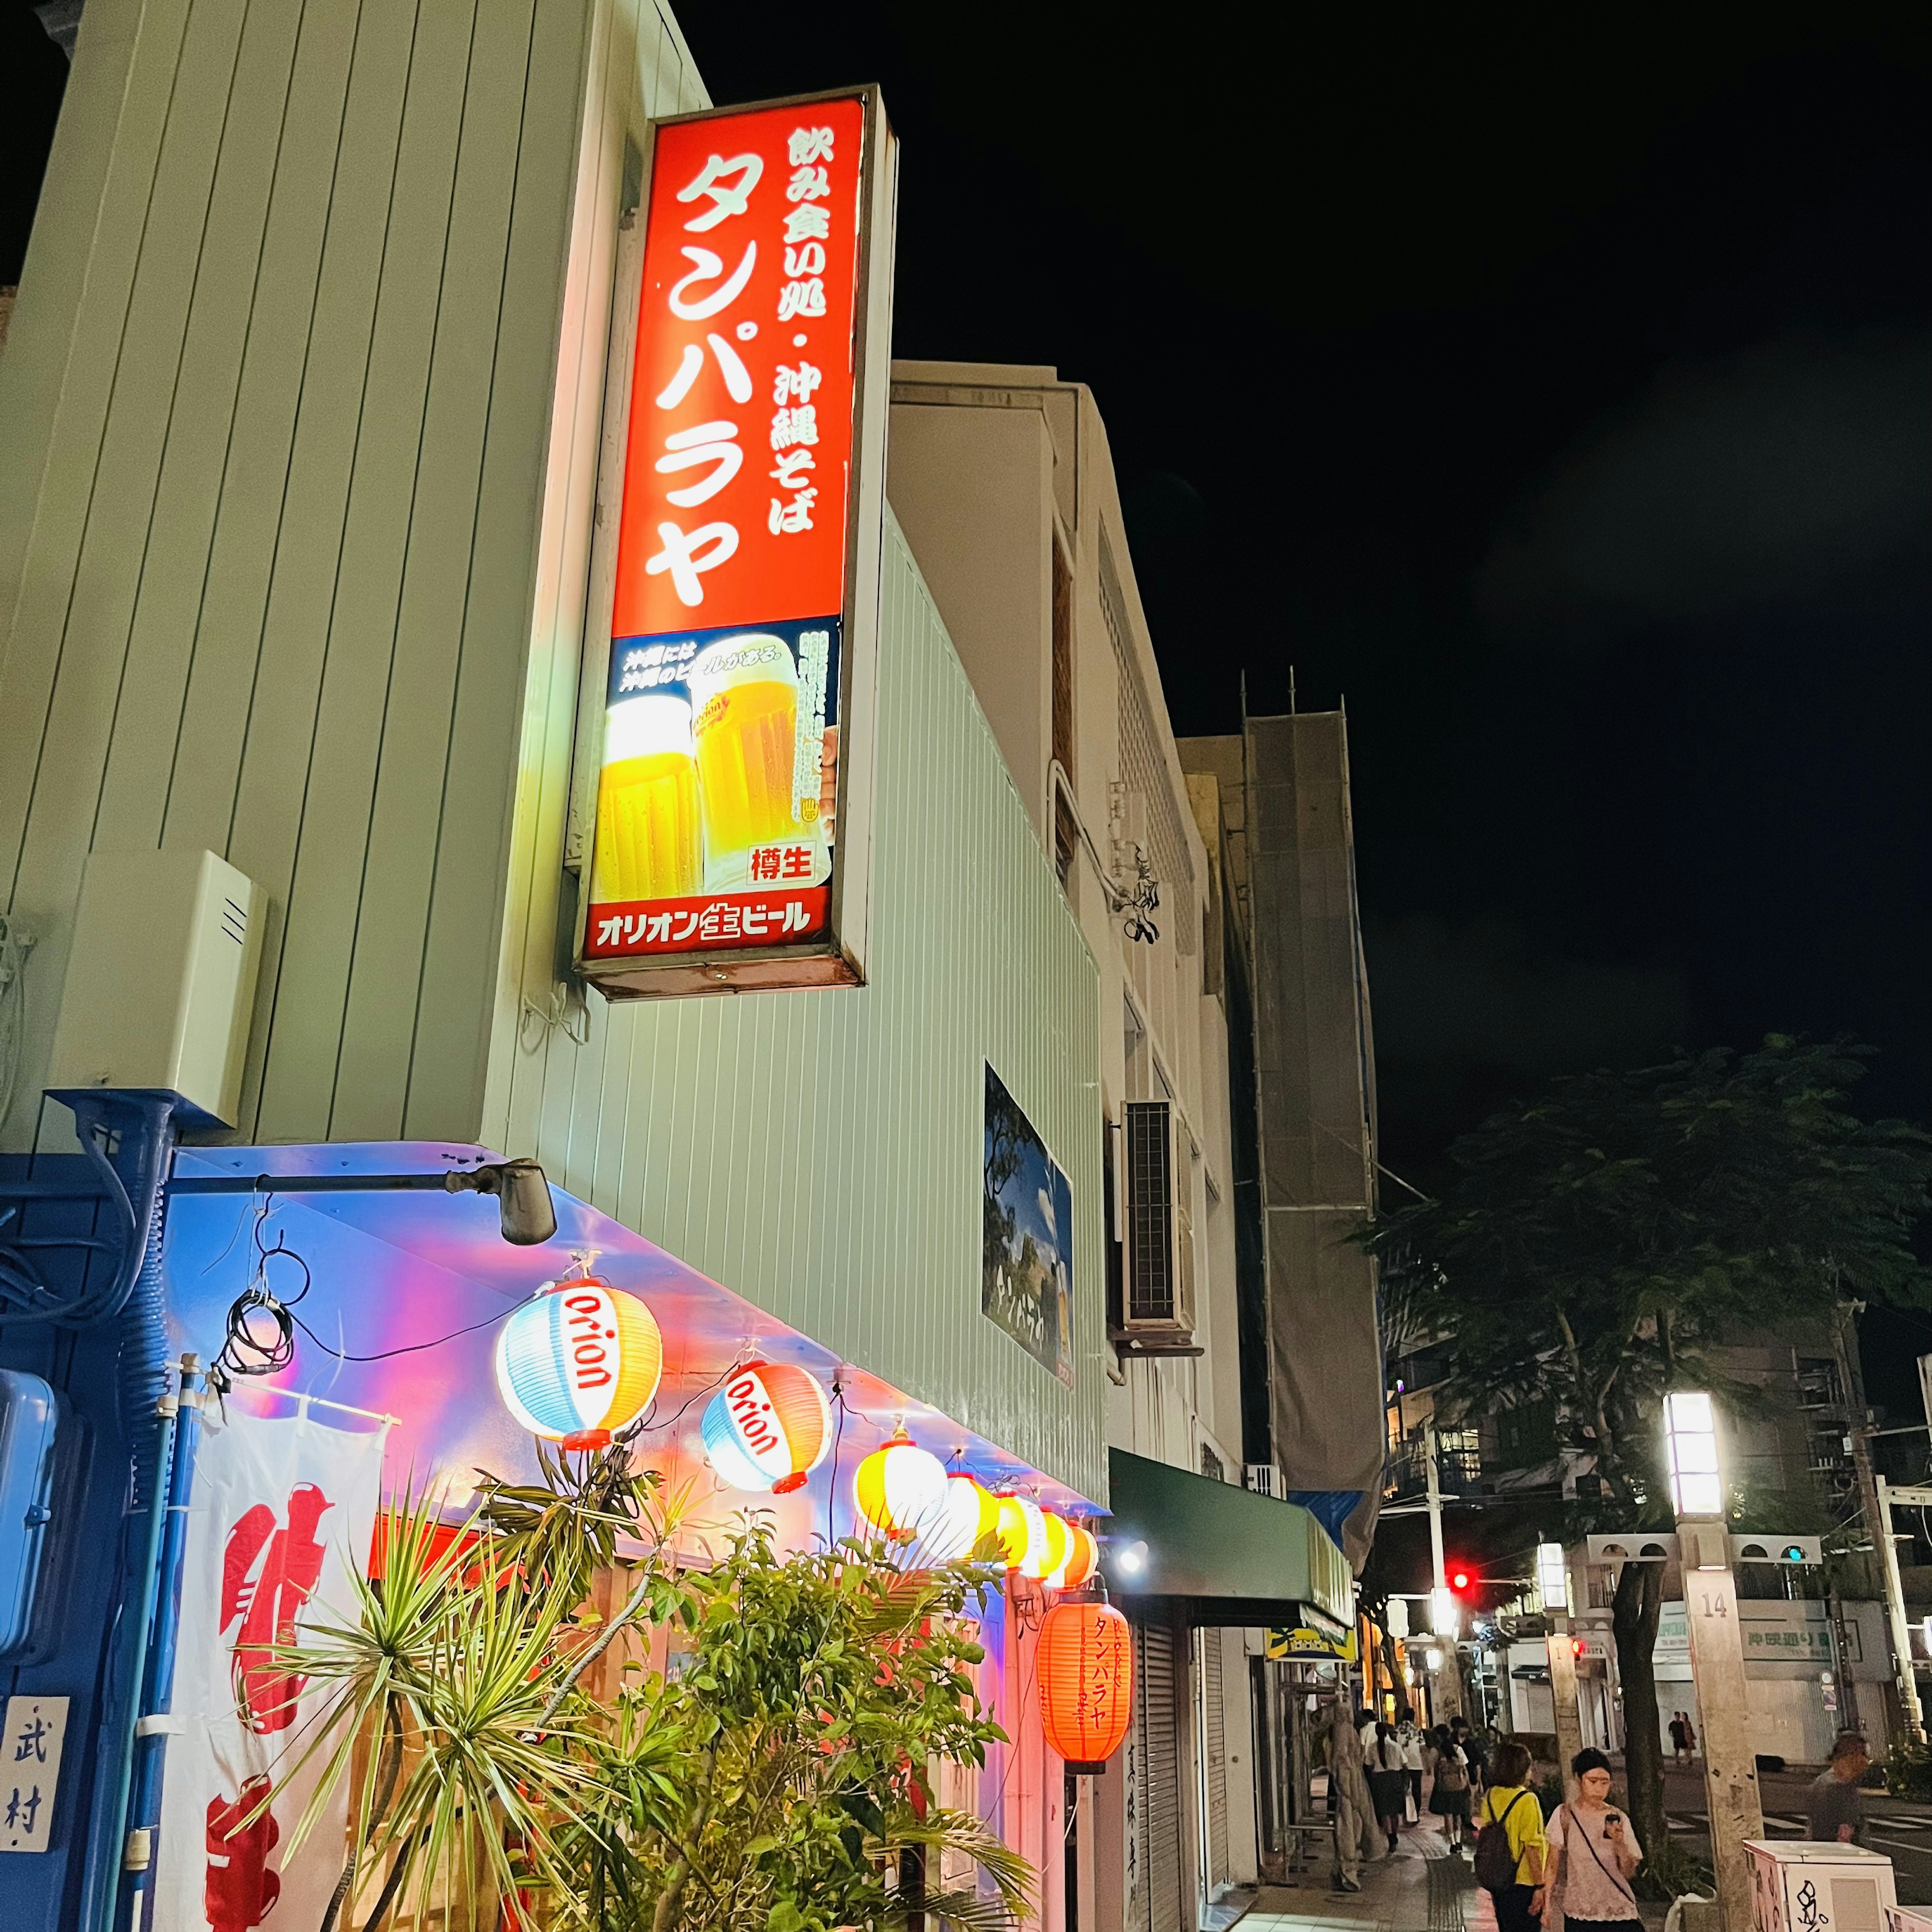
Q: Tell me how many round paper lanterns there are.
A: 7